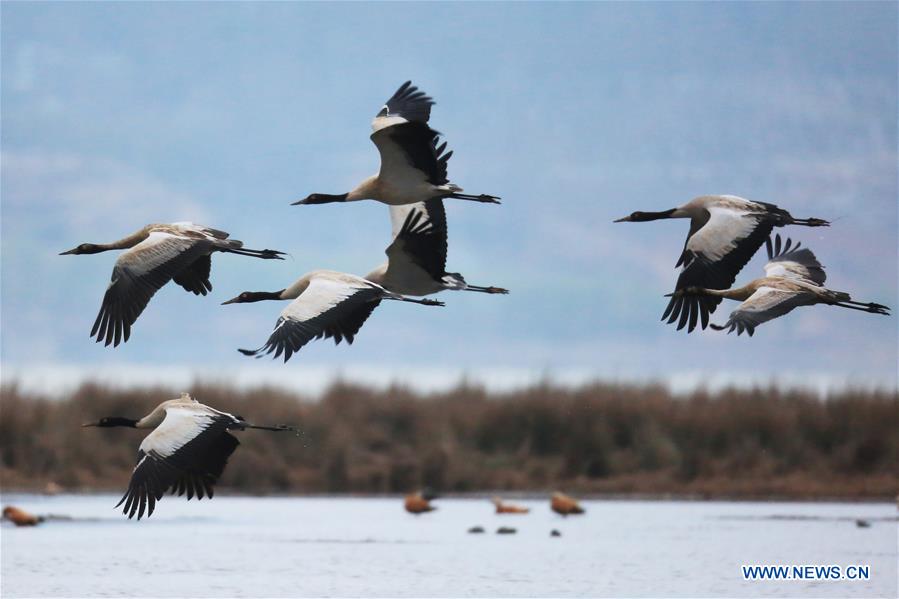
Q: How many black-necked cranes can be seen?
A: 7